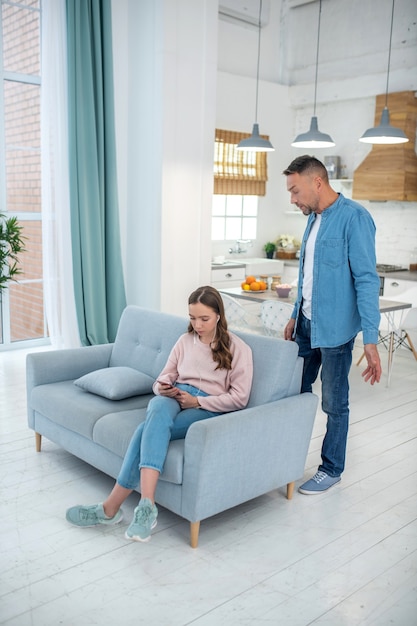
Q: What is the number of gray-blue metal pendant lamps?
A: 3